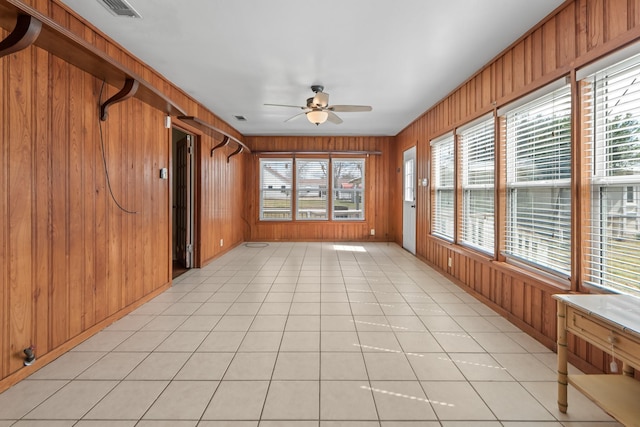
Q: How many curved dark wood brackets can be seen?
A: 4